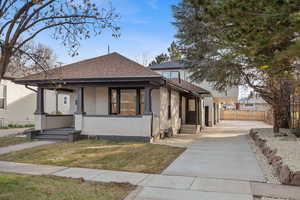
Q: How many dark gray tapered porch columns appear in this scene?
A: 3